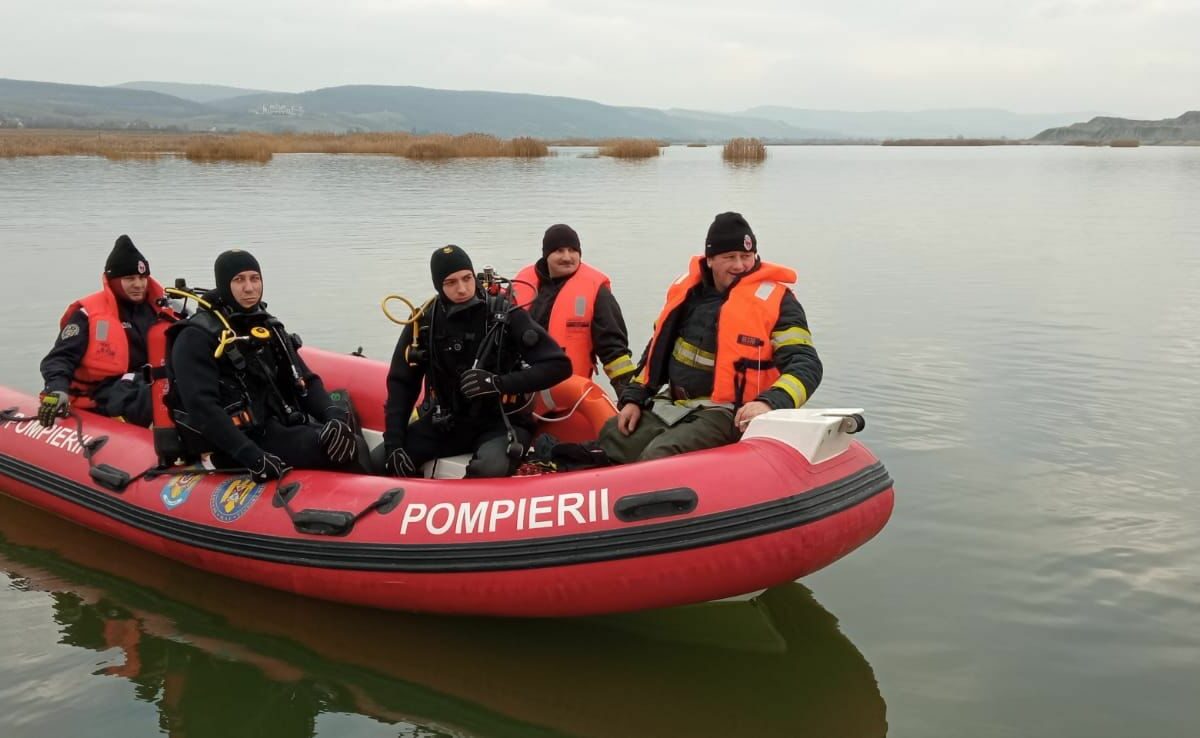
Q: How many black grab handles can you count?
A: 3